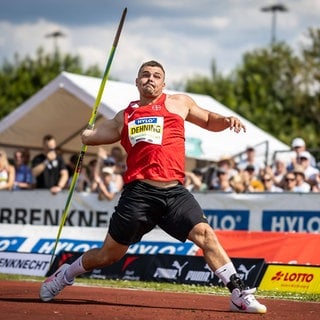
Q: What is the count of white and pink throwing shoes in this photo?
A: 2